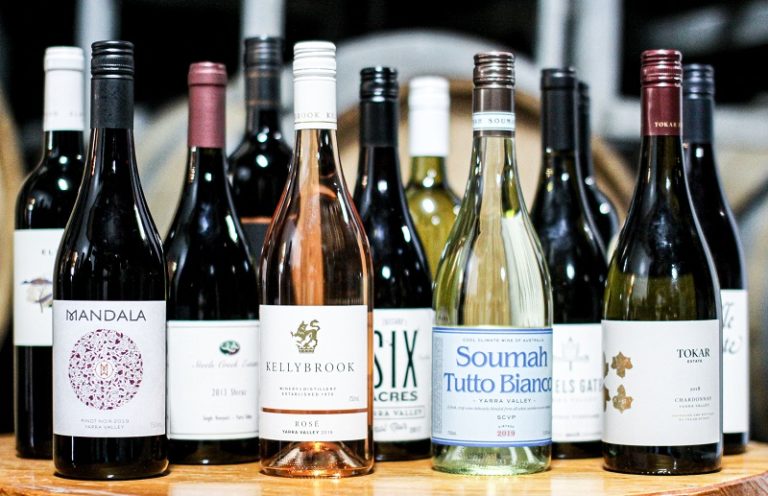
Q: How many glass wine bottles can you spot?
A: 12